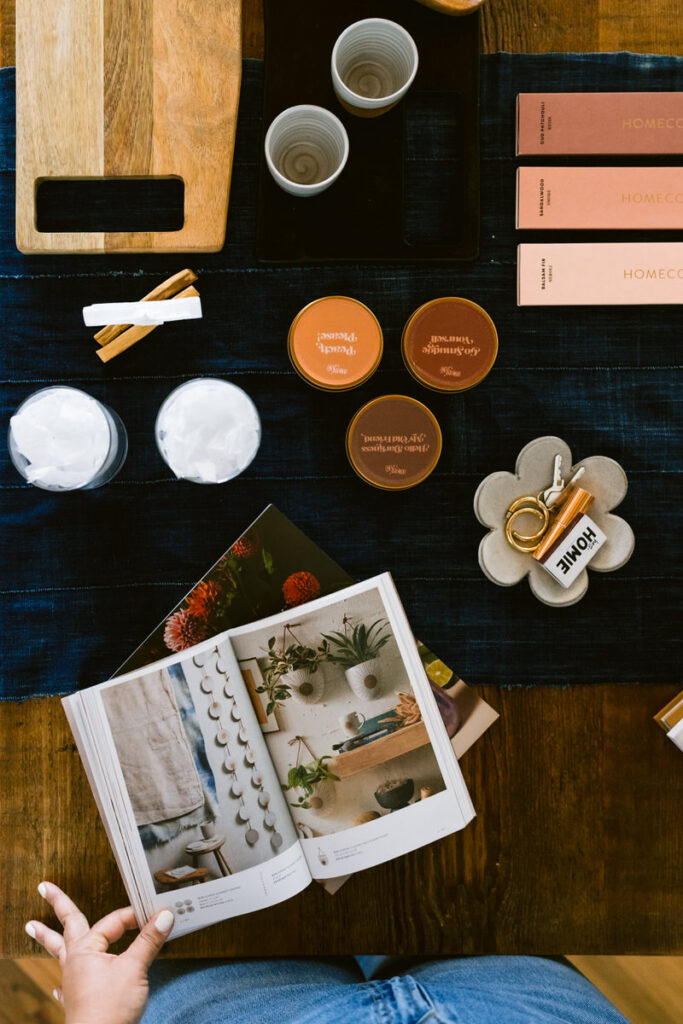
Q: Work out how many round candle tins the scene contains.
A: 3